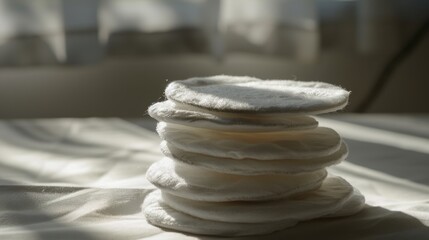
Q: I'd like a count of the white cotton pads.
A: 7